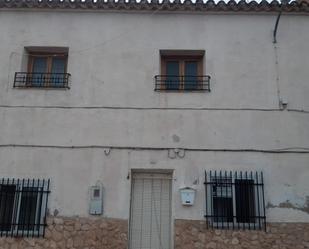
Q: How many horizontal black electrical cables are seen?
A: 2